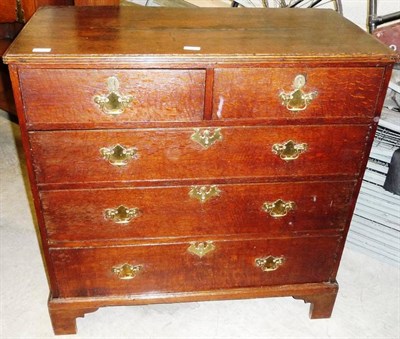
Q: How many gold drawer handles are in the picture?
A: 8